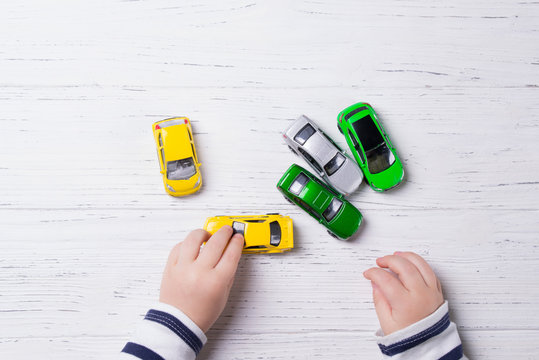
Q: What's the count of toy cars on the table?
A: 5